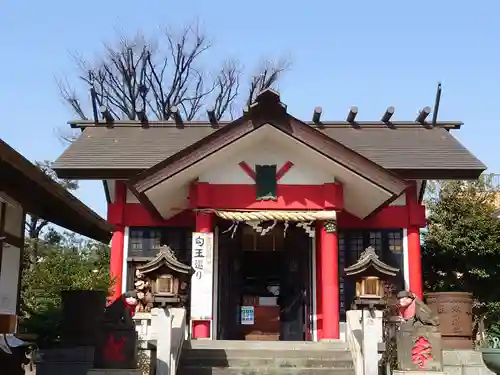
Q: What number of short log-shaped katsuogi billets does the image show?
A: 8